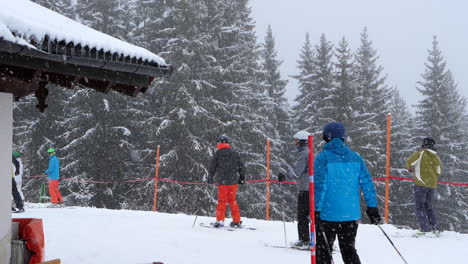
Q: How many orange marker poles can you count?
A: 3